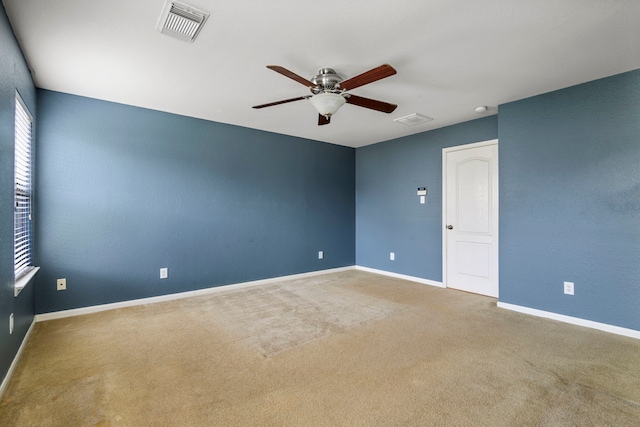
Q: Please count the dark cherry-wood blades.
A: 5